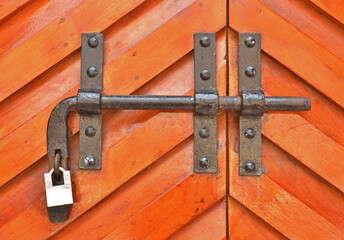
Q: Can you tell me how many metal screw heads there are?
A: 12